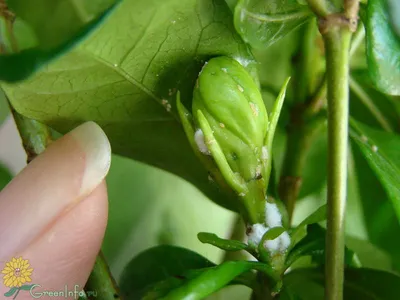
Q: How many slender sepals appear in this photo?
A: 3